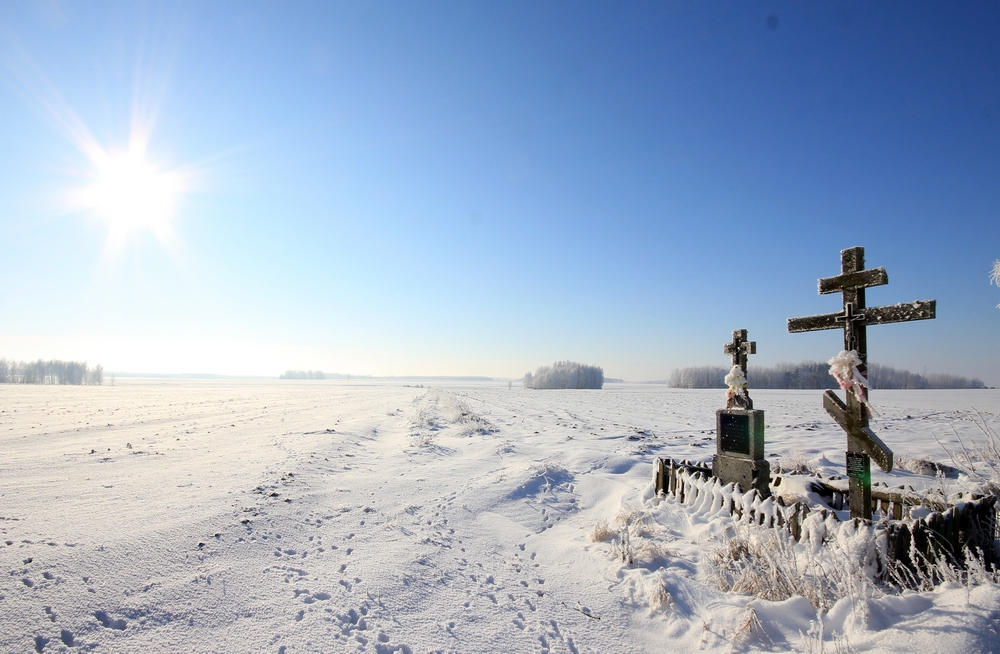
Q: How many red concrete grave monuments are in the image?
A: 0